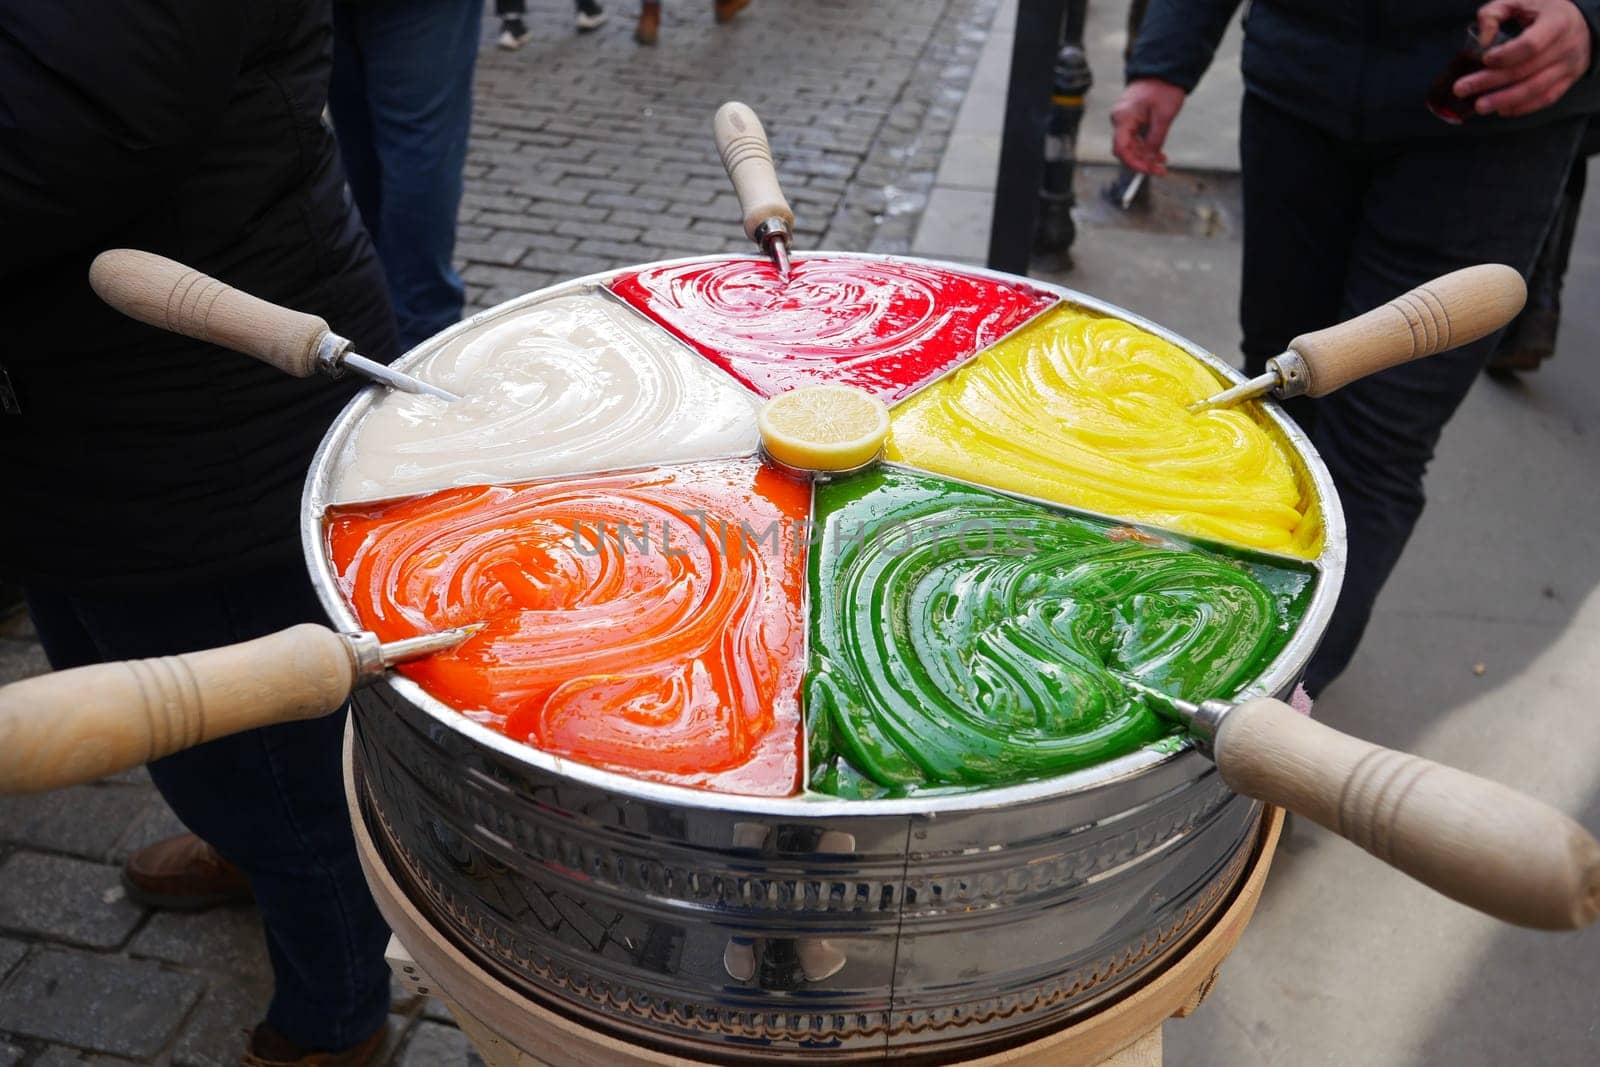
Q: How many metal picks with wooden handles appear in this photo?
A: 5